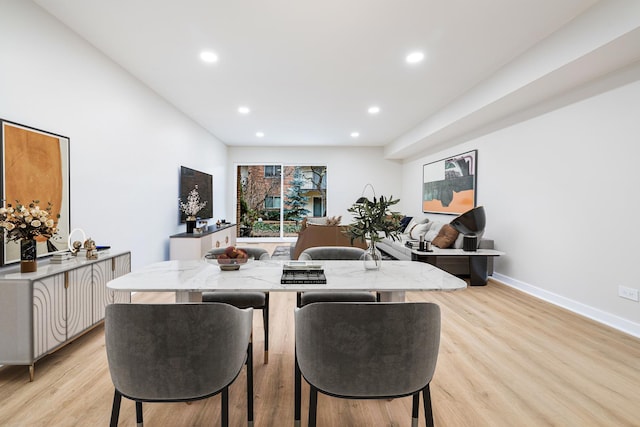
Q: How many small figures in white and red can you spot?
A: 0